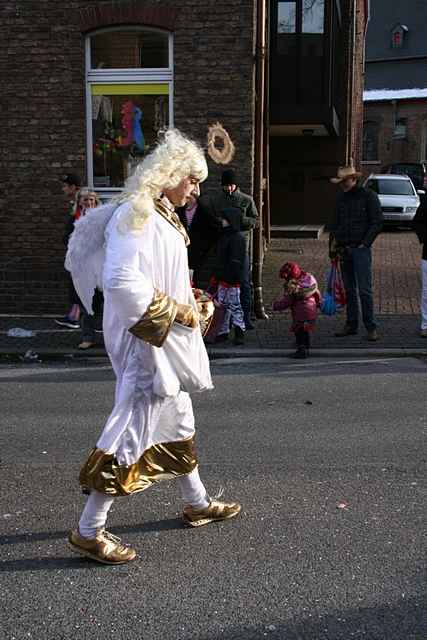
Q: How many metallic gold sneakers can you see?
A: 2